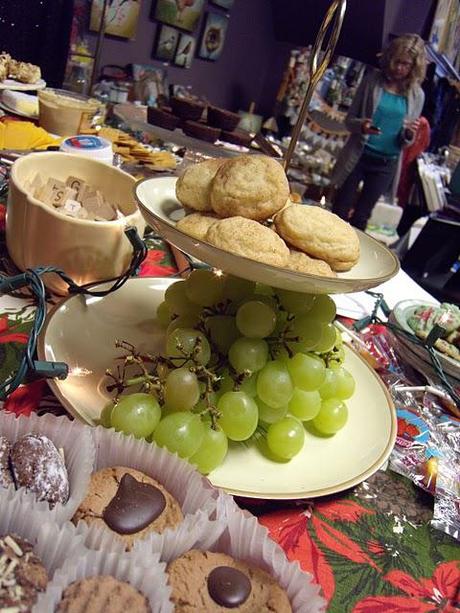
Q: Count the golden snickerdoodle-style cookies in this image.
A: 6